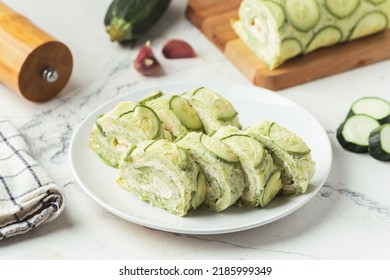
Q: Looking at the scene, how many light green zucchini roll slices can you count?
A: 7